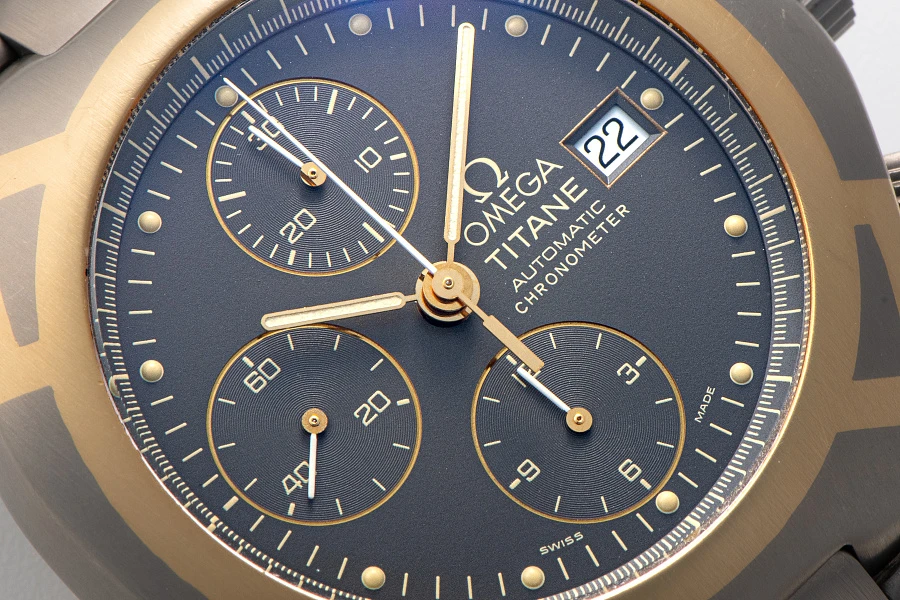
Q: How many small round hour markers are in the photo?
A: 11